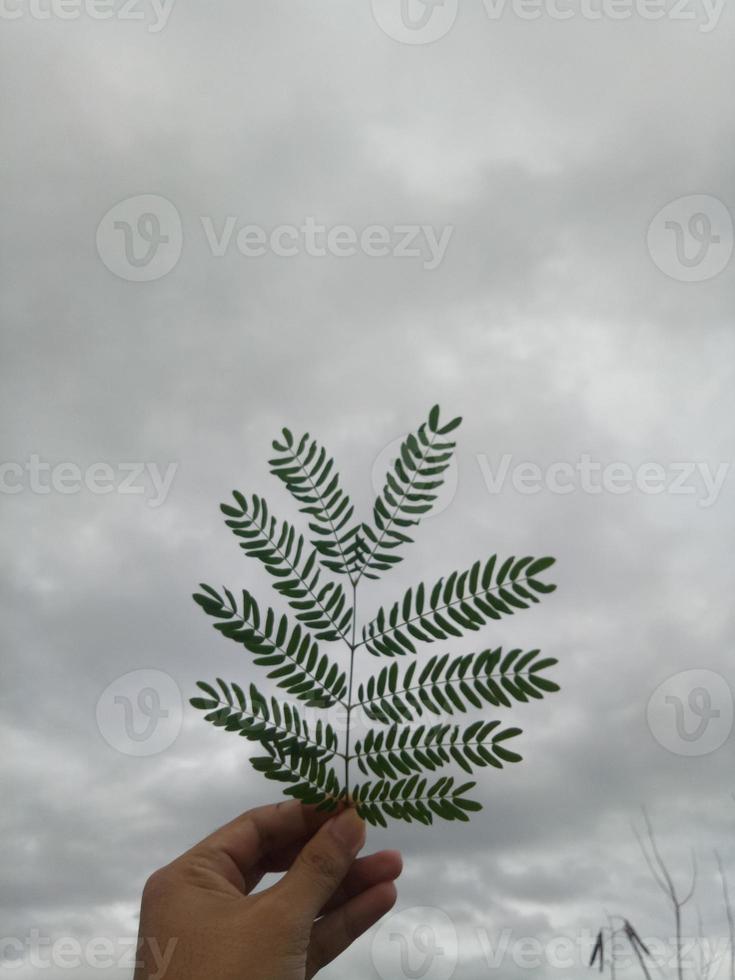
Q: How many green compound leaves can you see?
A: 10